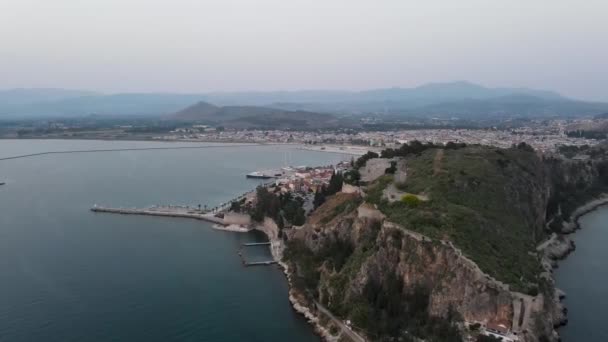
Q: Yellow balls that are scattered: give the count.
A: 0